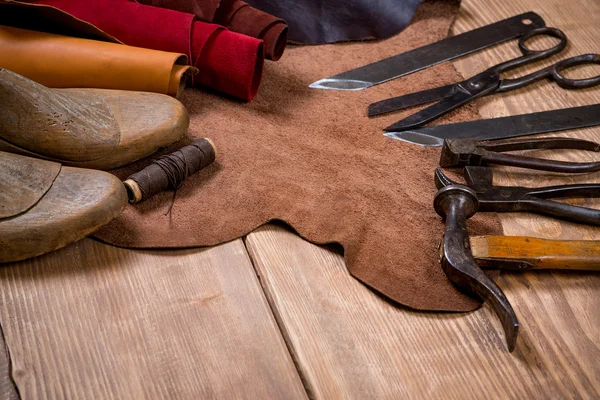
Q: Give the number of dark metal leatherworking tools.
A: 6